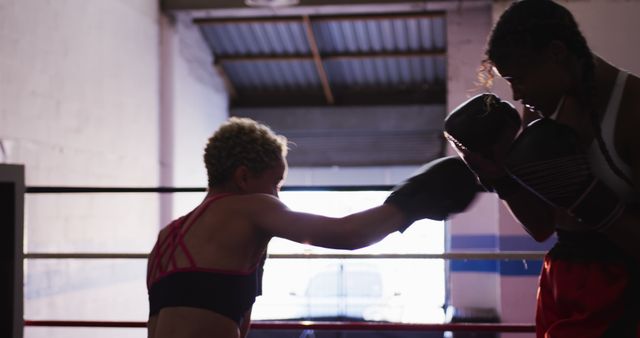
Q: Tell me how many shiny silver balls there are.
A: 0